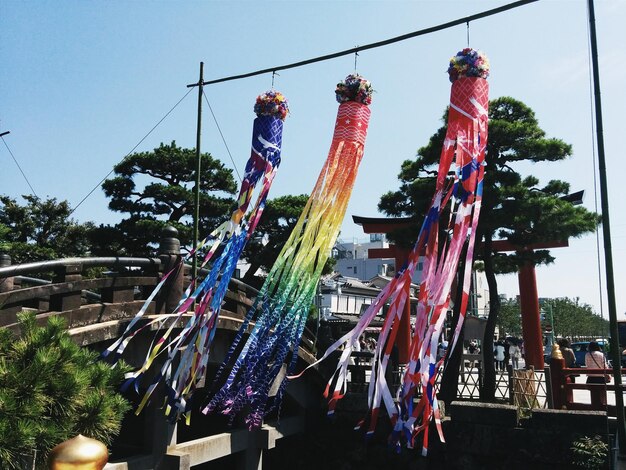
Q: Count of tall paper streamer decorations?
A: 3